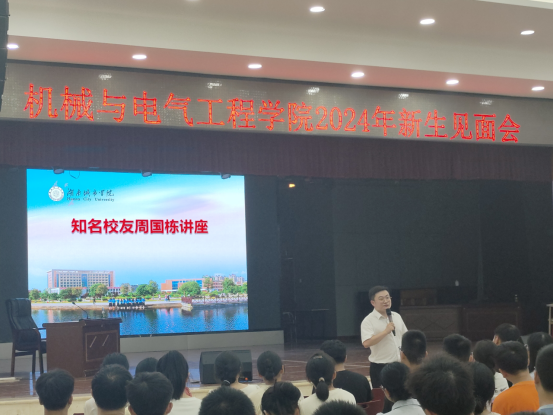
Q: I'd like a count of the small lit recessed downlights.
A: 9